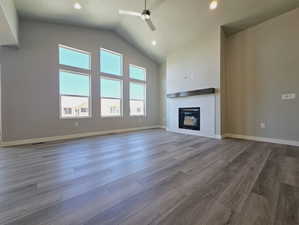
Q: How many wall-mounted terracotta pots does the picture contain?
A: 0